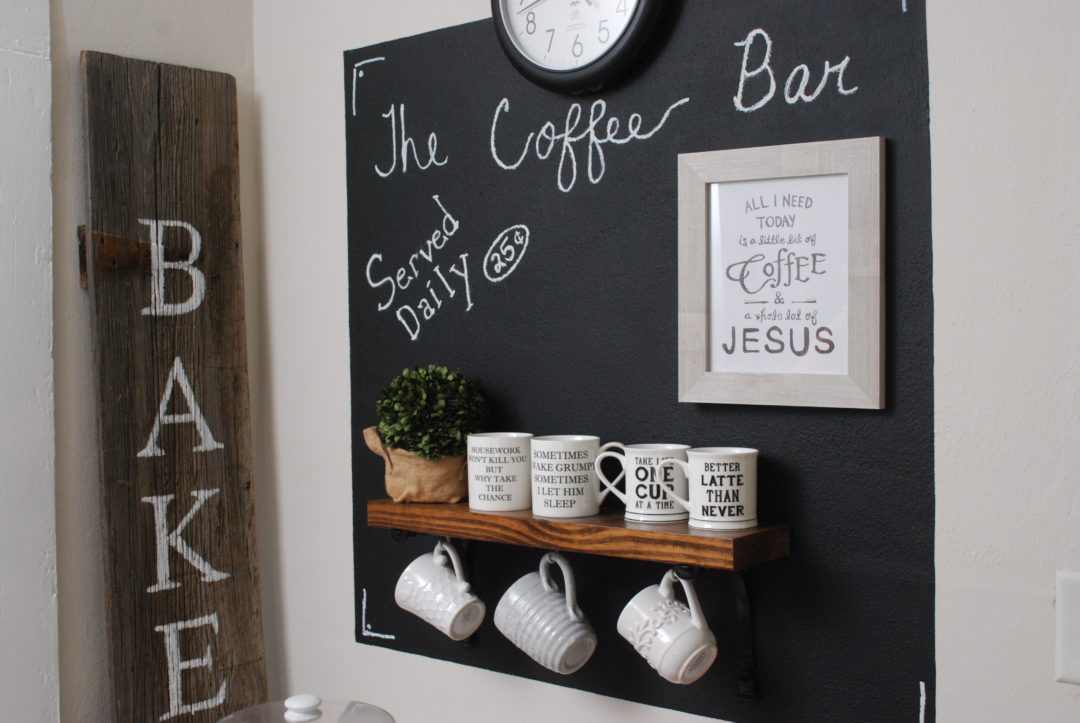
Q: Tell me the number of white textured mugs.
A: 3